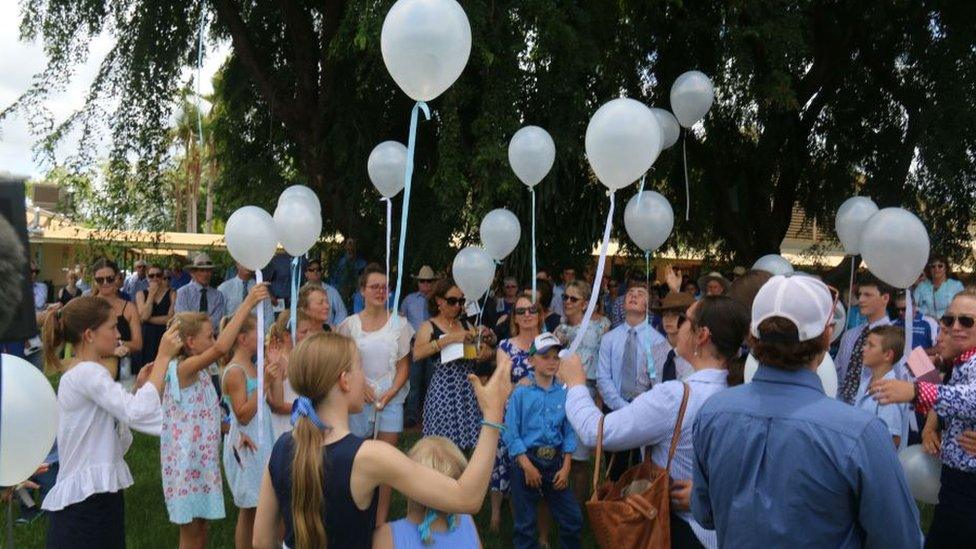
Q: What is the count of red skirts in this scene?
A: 0